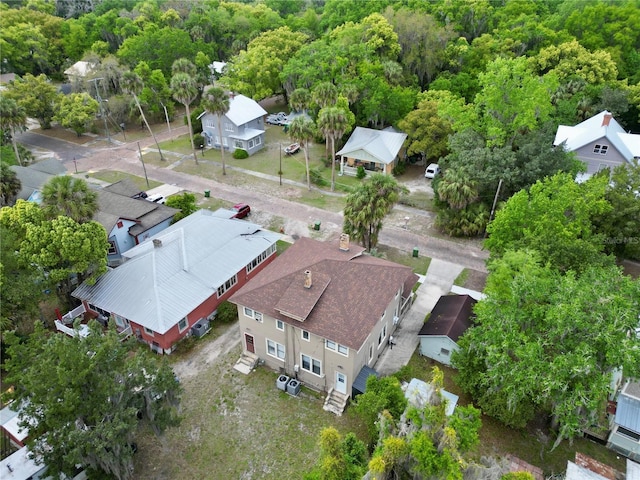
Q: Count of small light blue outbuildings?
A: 1